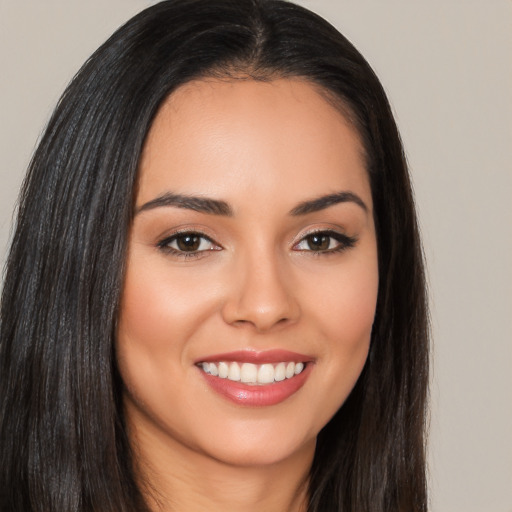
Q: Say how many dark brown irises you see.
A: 2